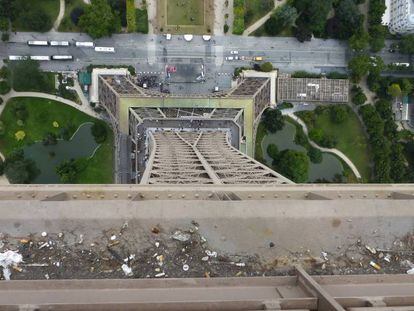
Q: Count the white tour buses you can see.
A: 7